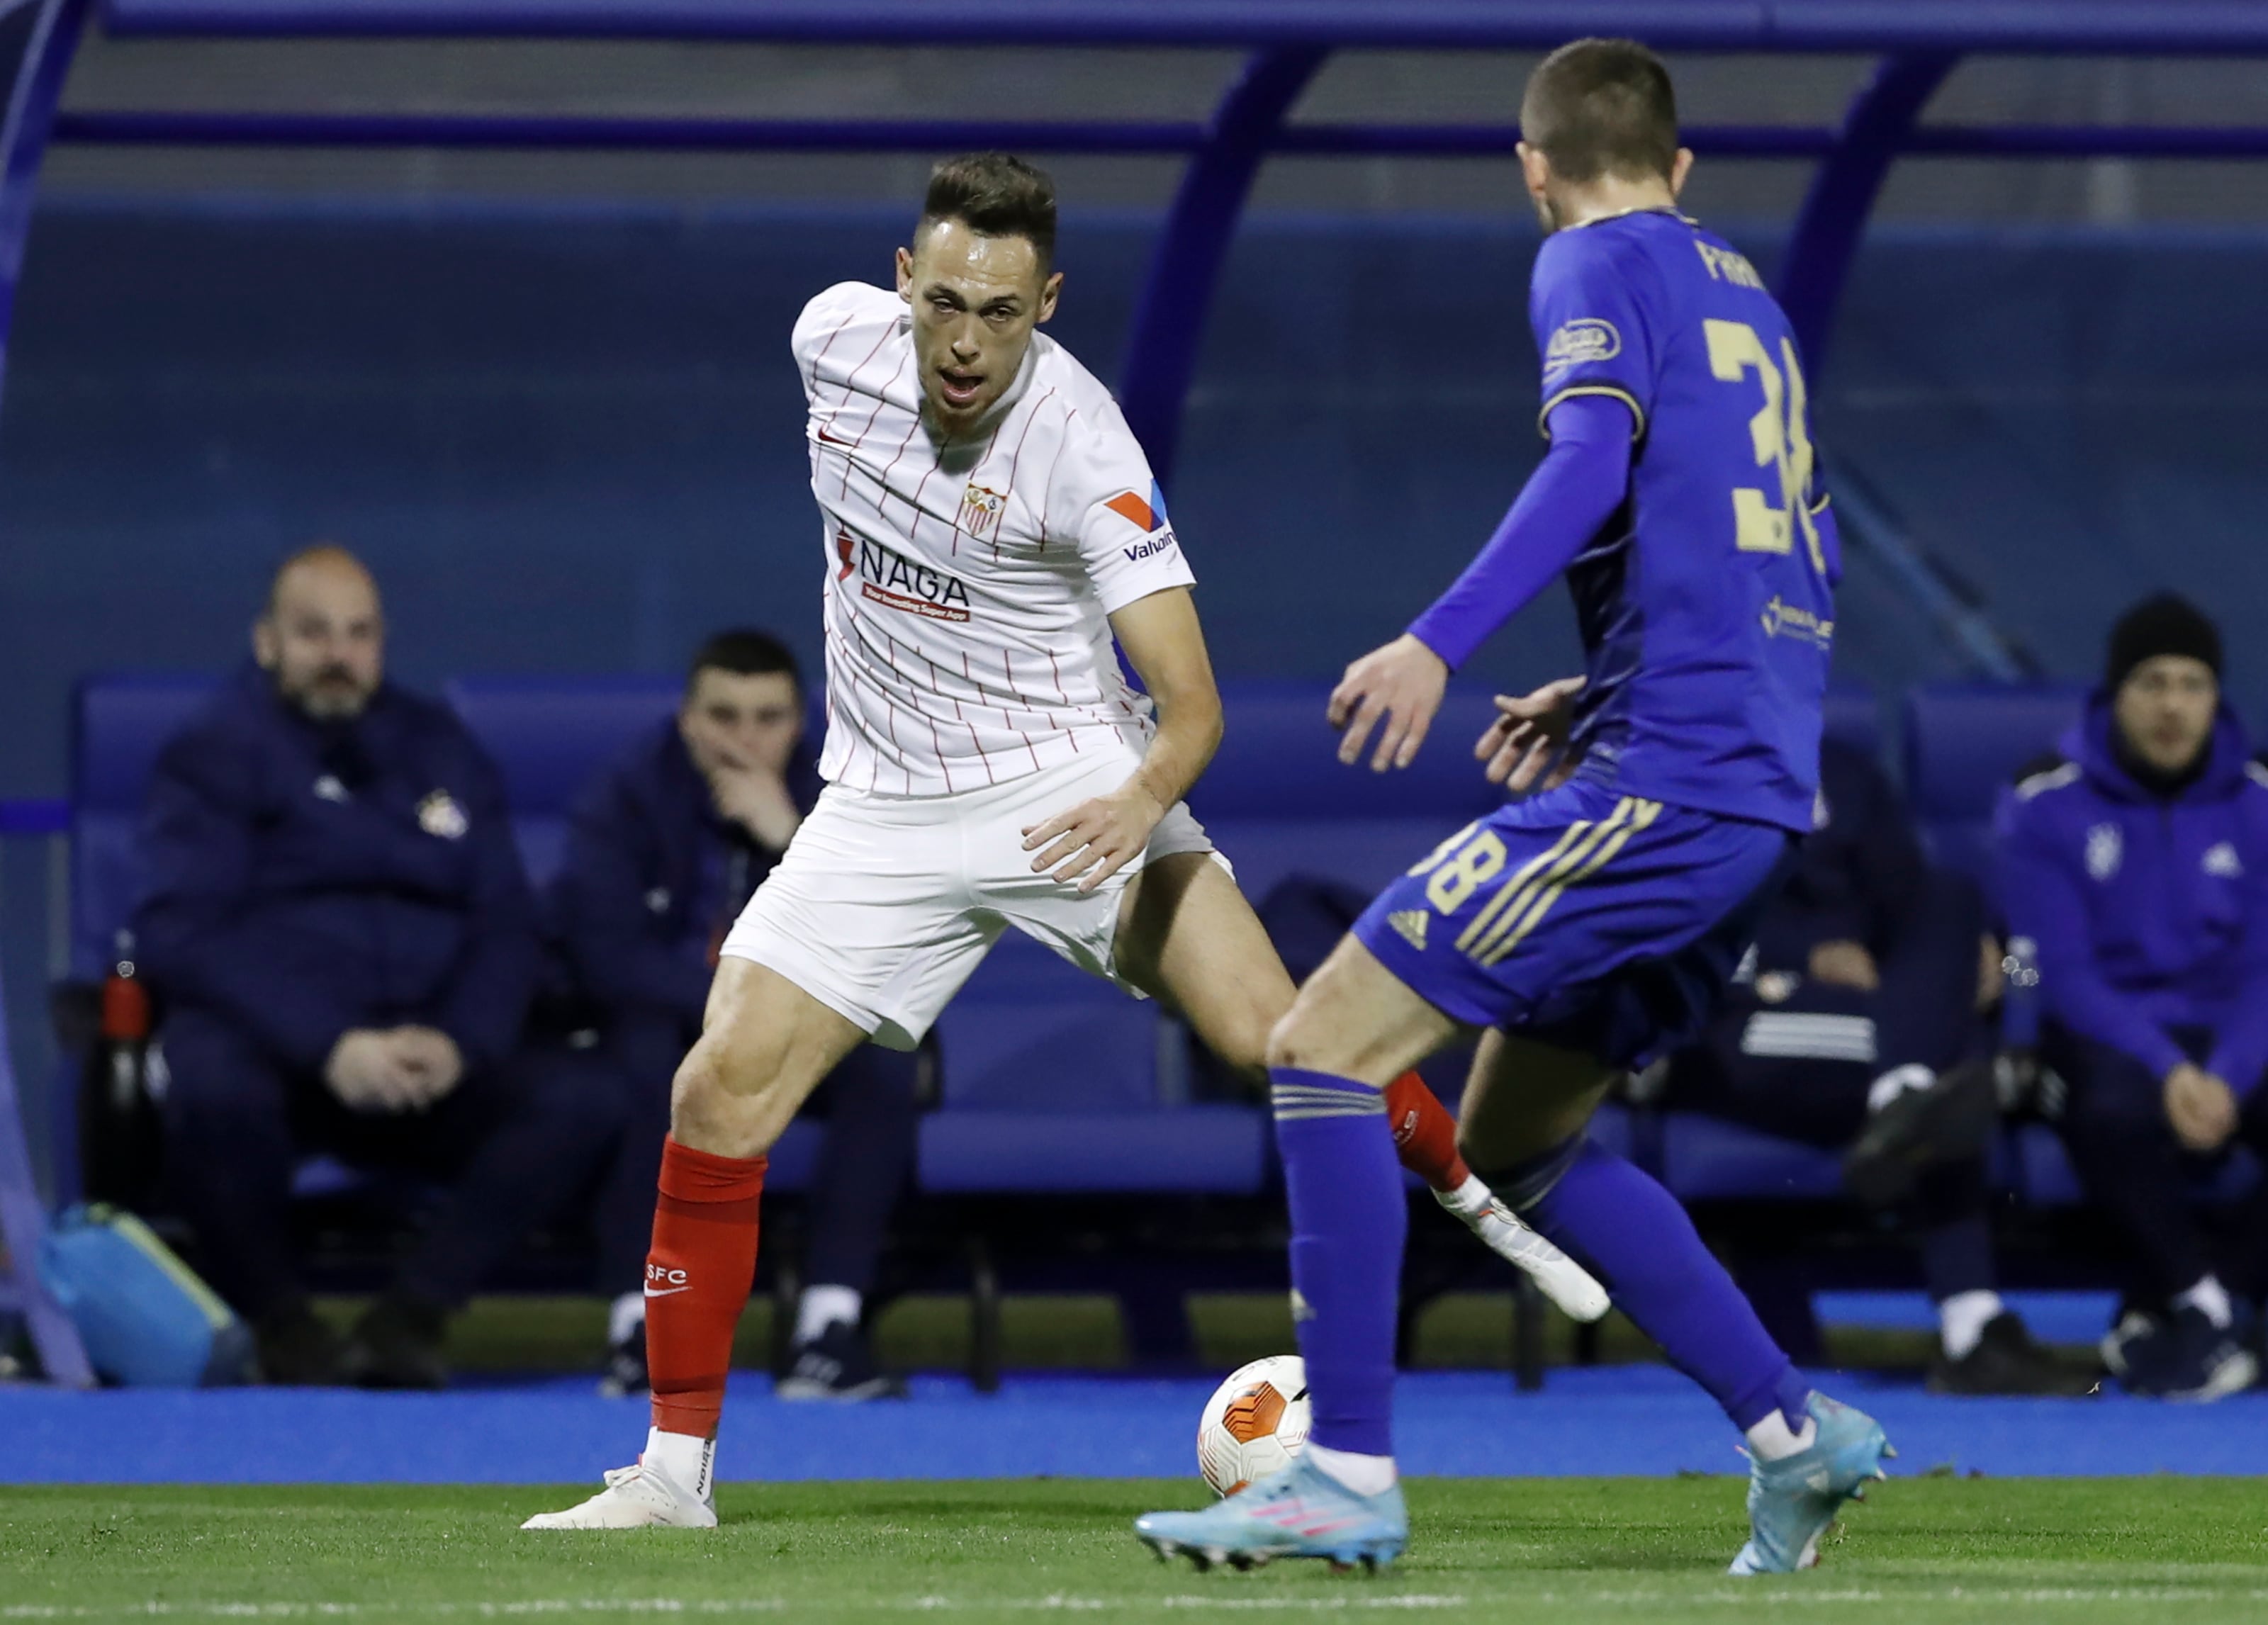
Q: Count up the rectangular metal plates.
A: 0